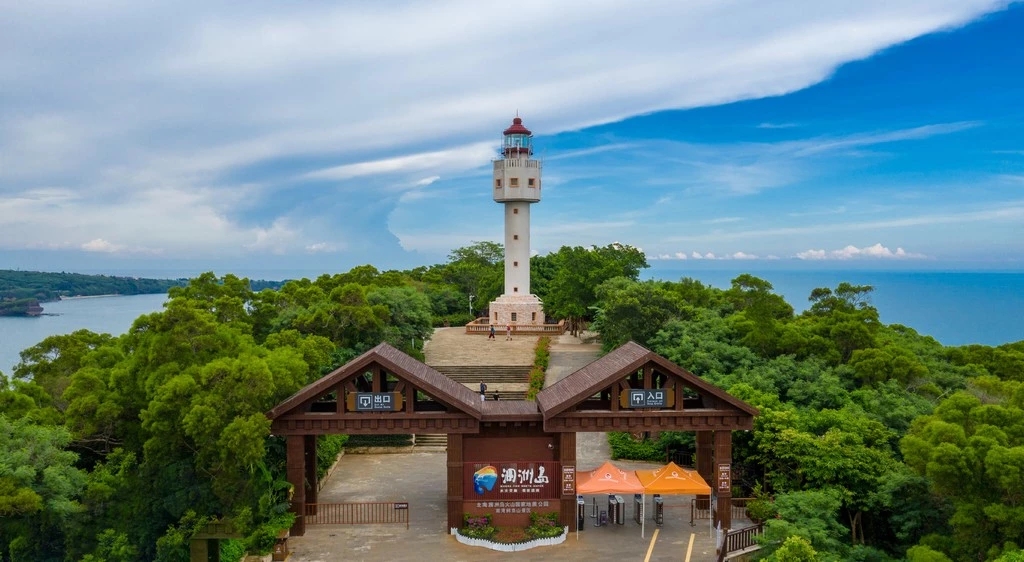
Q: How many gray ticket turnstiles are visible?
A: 5